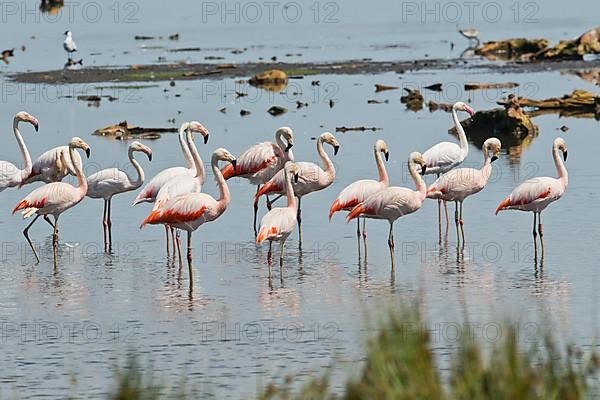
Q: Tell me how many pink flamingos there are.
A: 15